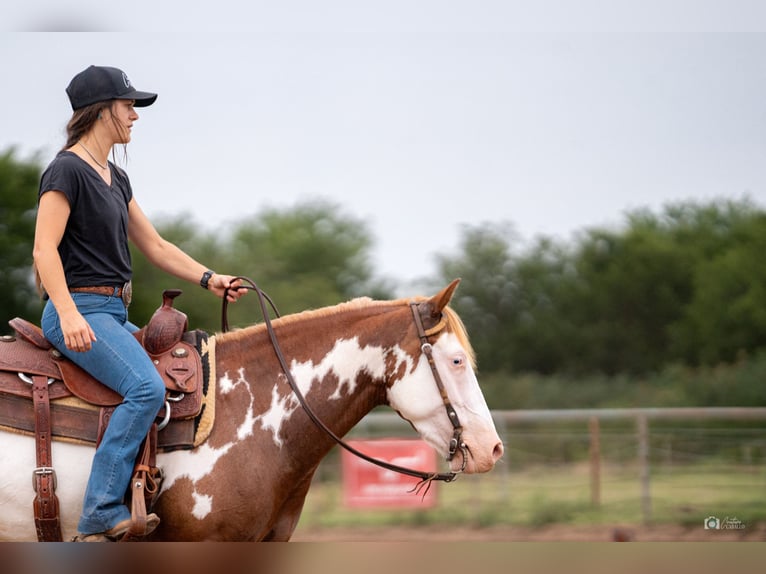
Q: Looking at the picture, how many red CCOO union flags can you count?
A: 0